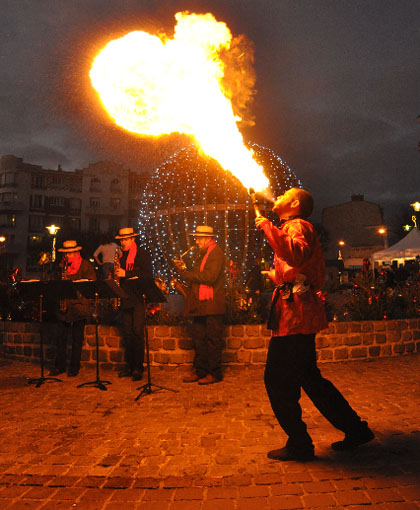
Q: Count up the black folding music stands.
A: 3